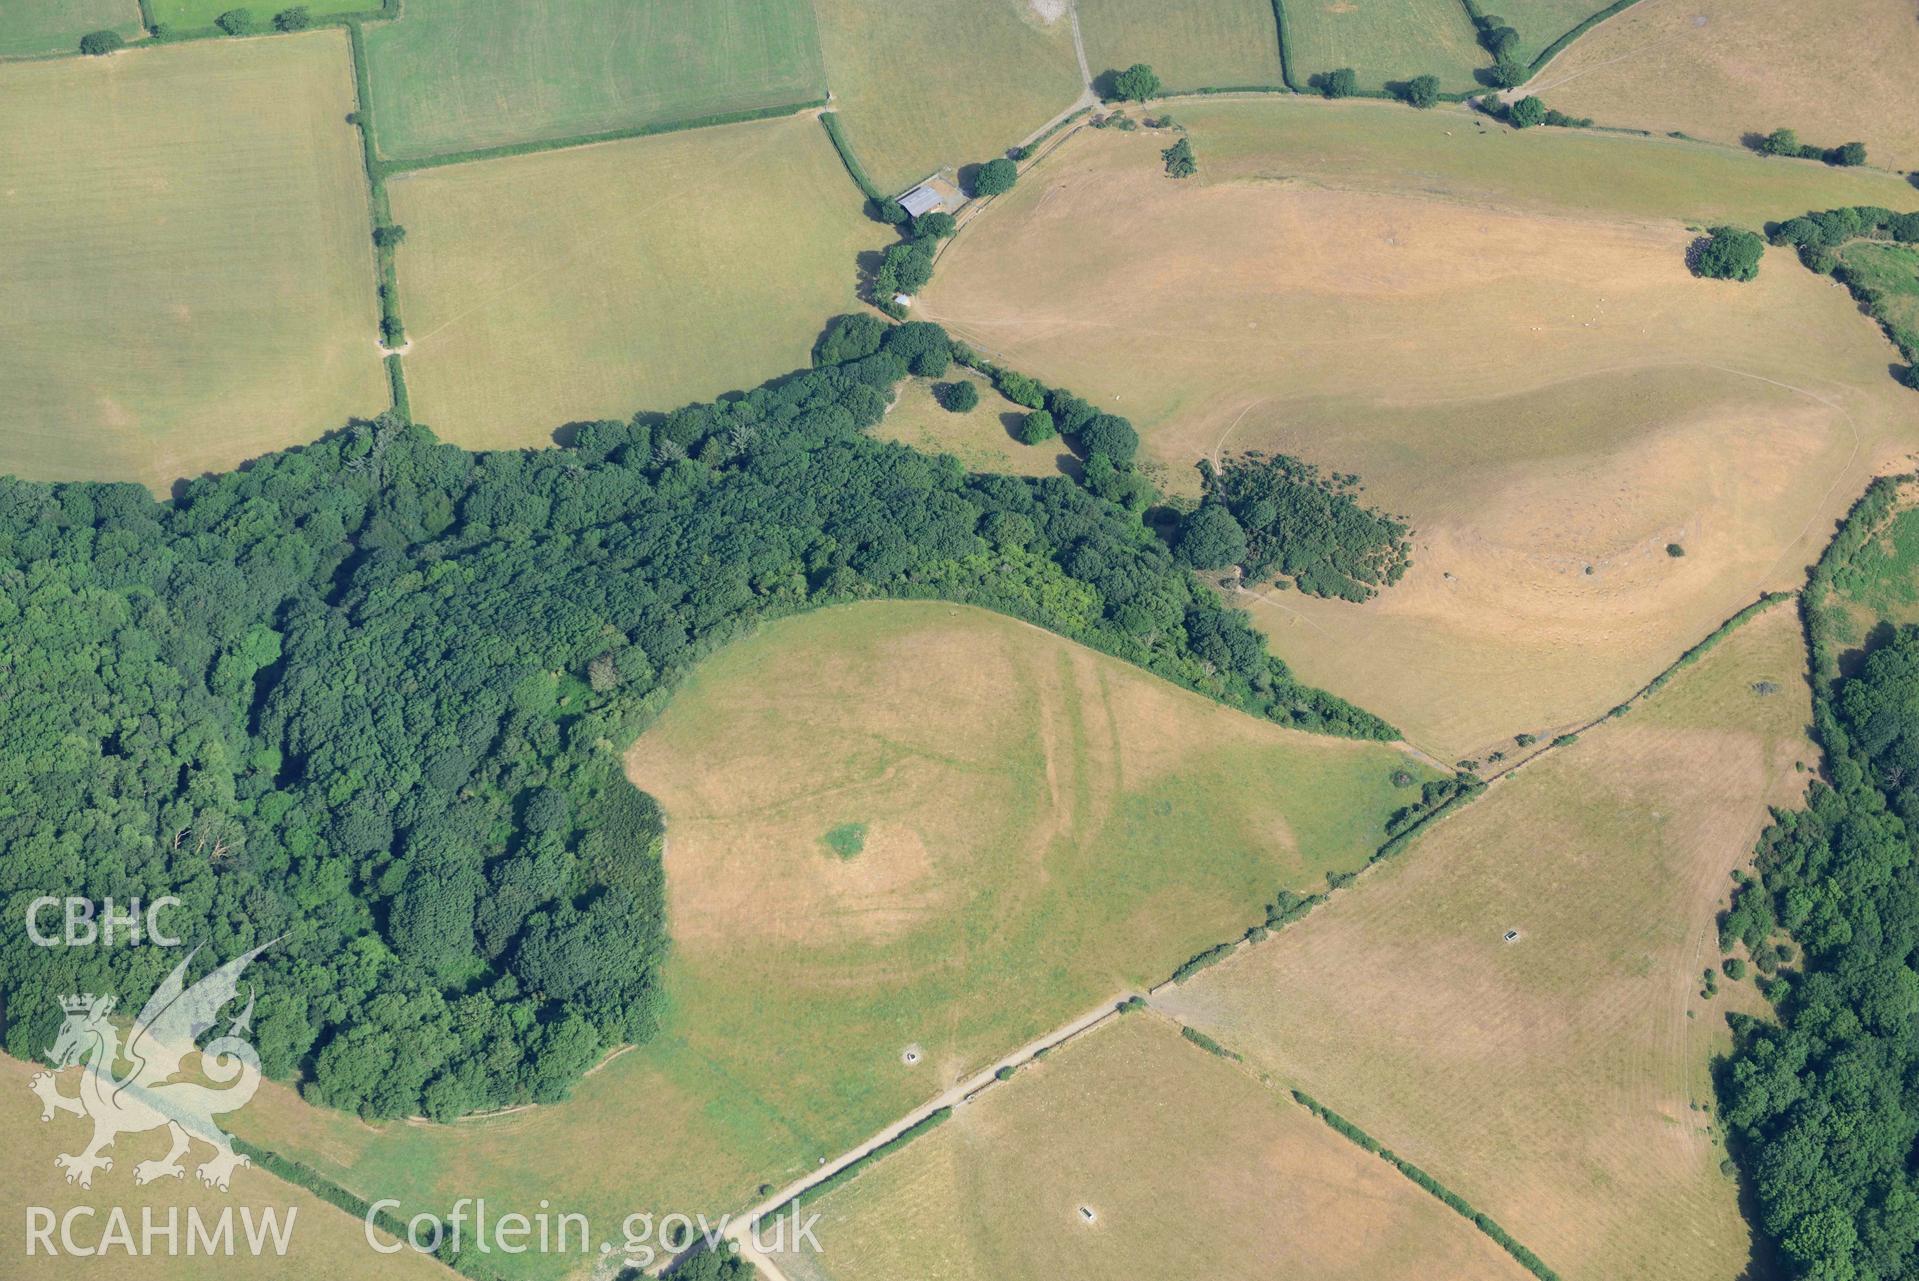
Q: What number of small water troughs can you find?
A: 3